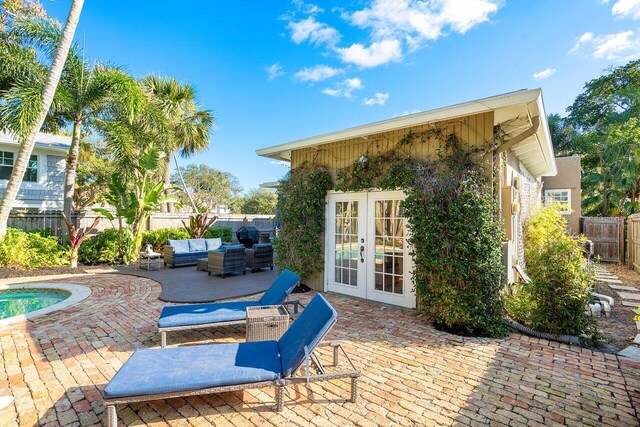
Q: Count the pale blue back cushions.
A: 3